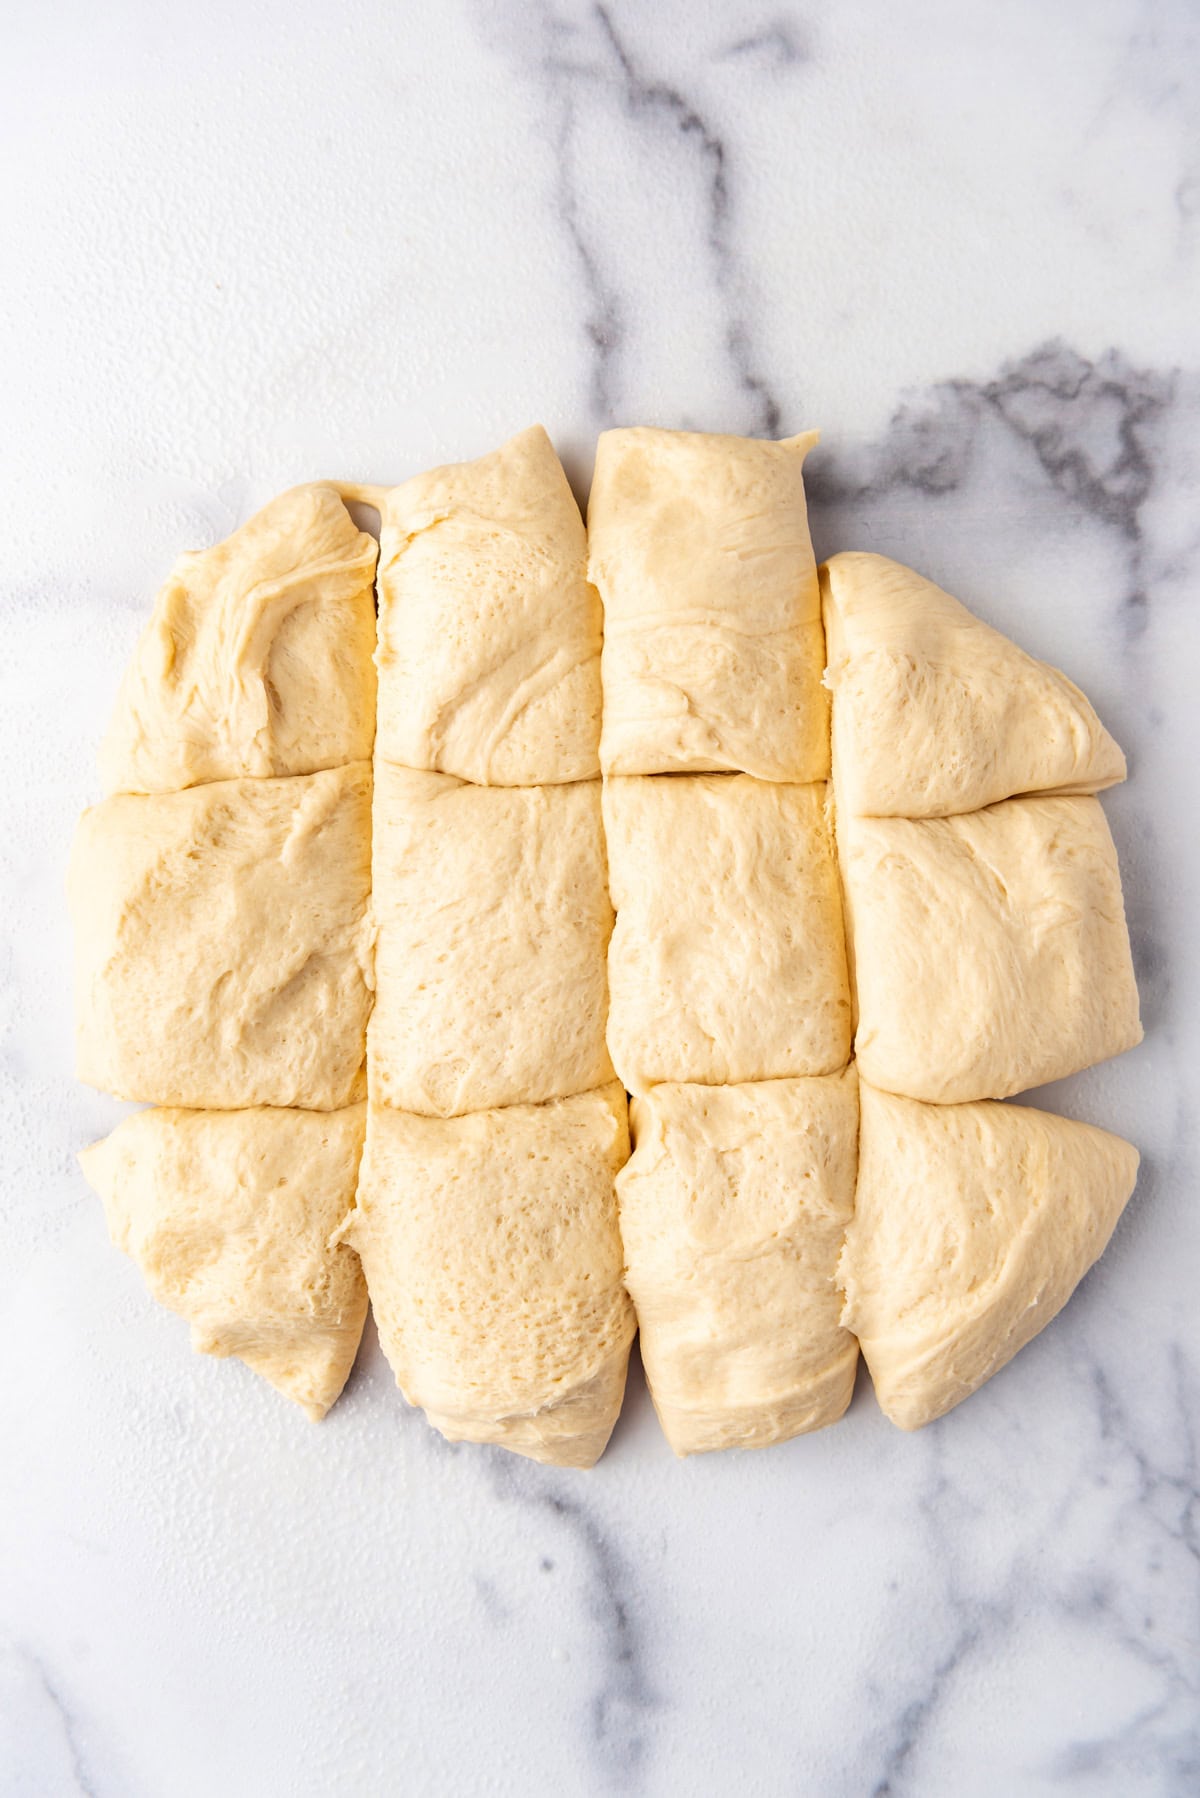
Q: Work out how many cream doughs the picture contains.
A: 12